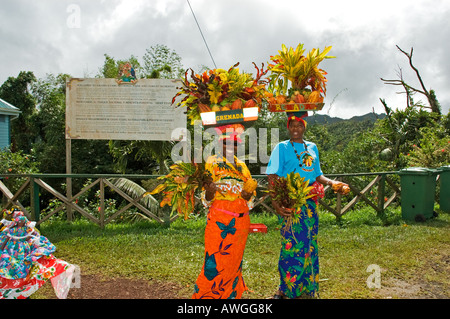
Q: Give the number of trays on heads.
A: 2